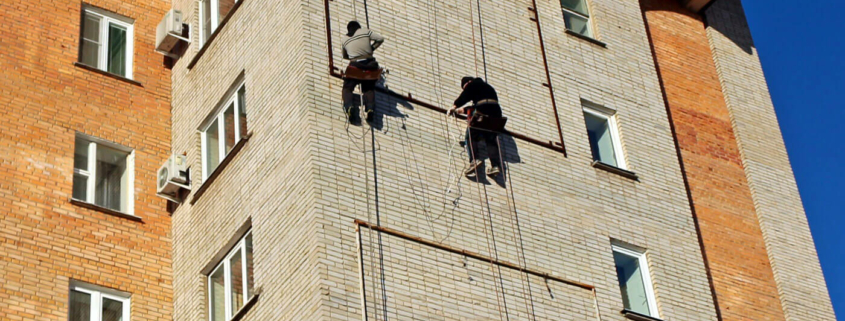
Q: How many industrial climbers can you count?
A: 2